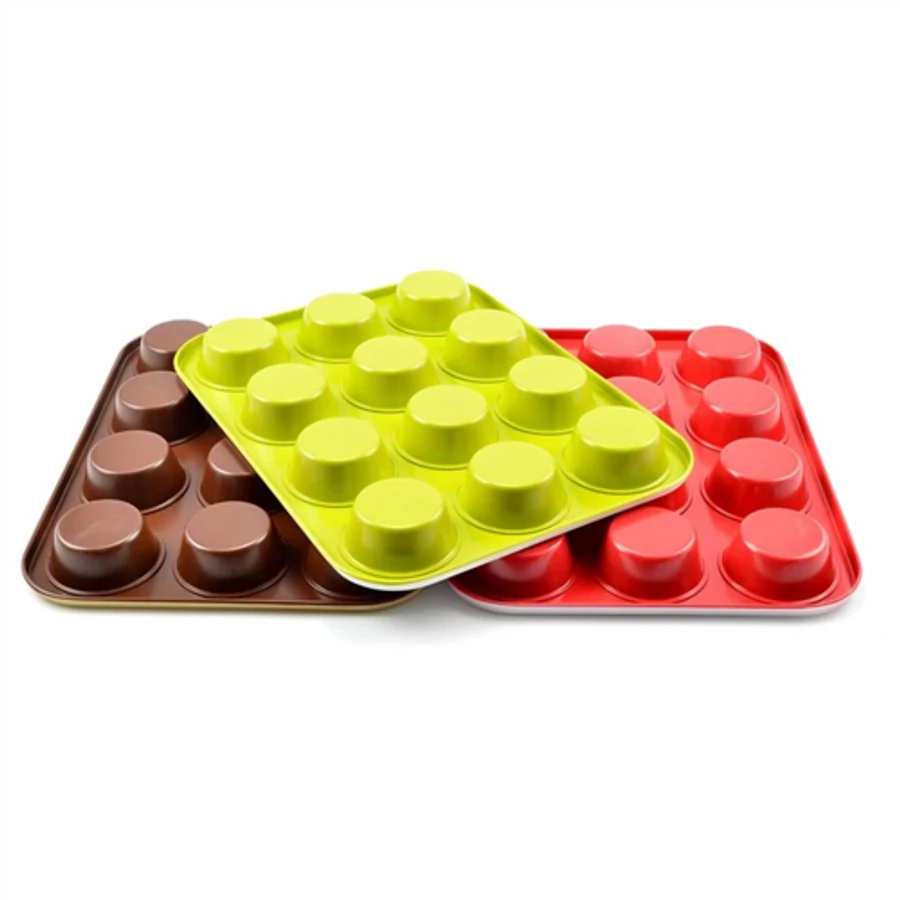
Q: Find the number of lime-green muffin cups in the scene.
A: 12